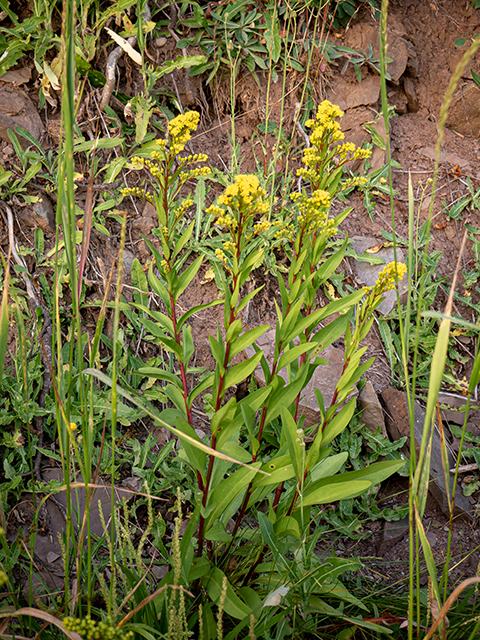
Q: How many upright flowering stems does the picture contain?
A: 5